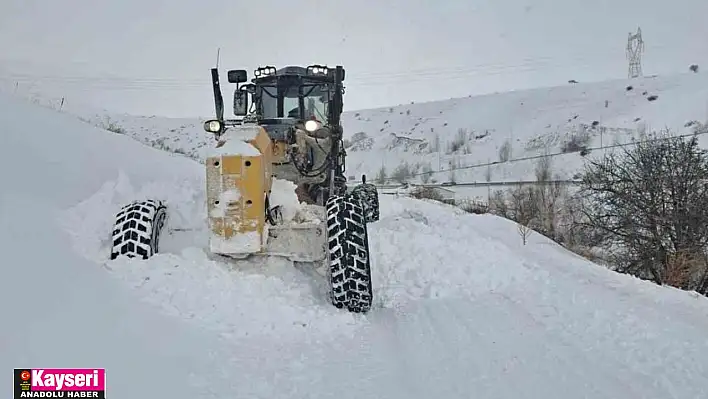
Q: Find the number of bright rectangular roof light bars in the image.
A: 2